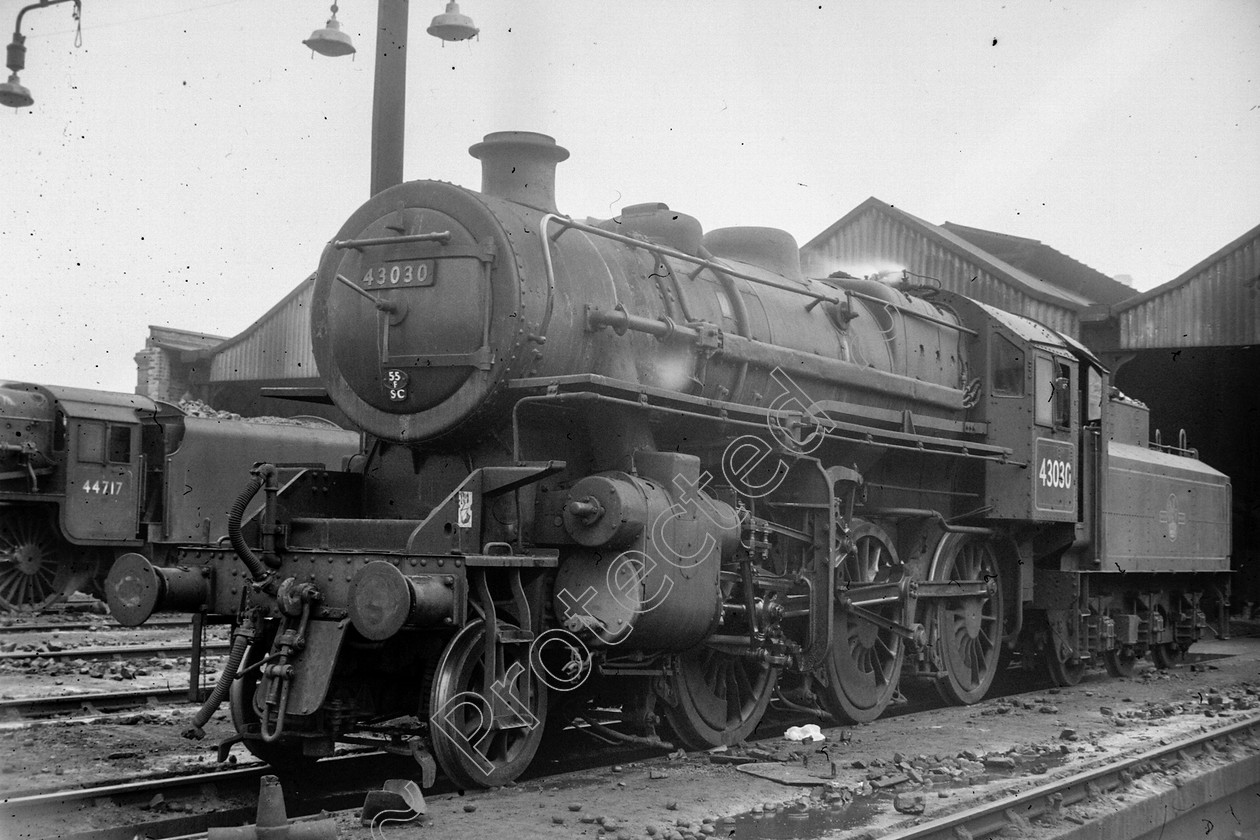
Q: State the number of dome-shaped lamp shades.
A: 3